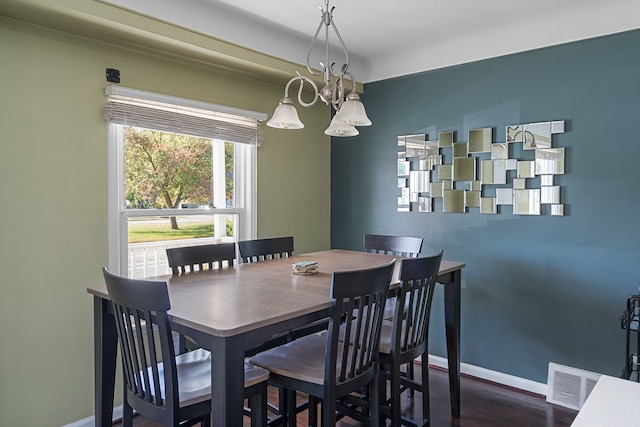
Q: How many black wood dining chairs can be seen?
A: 6